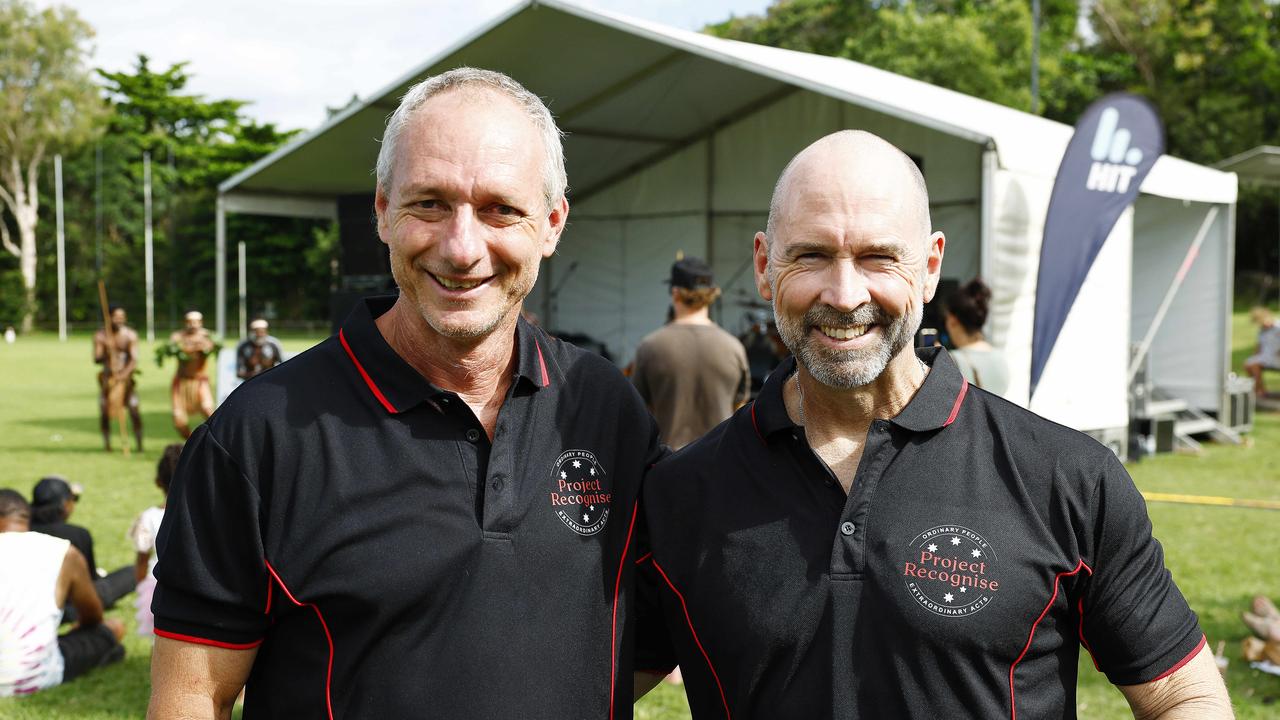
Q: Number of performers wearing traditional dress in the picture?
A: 3